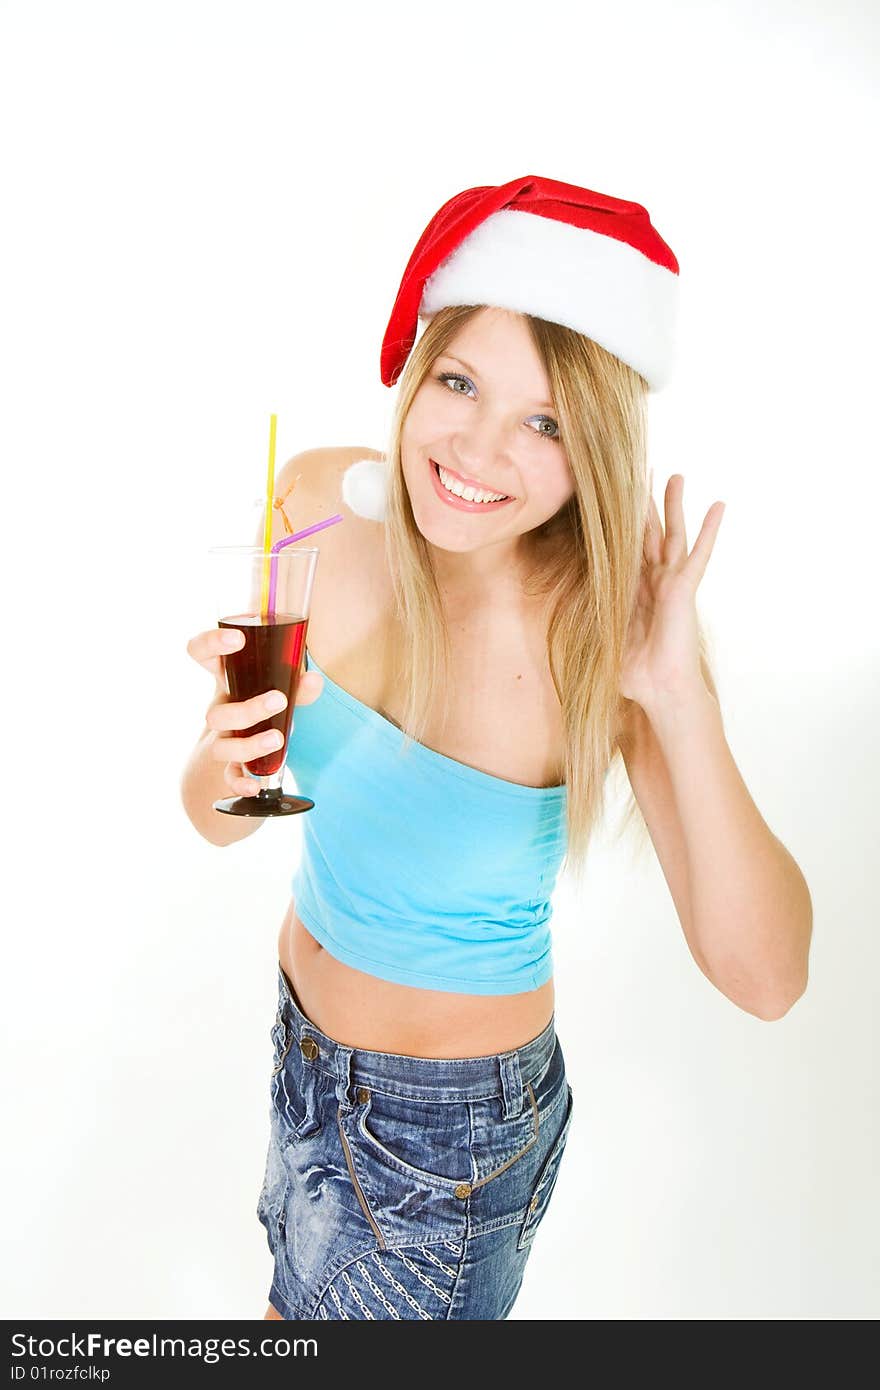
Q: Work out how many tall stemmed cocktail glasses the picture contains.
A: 1